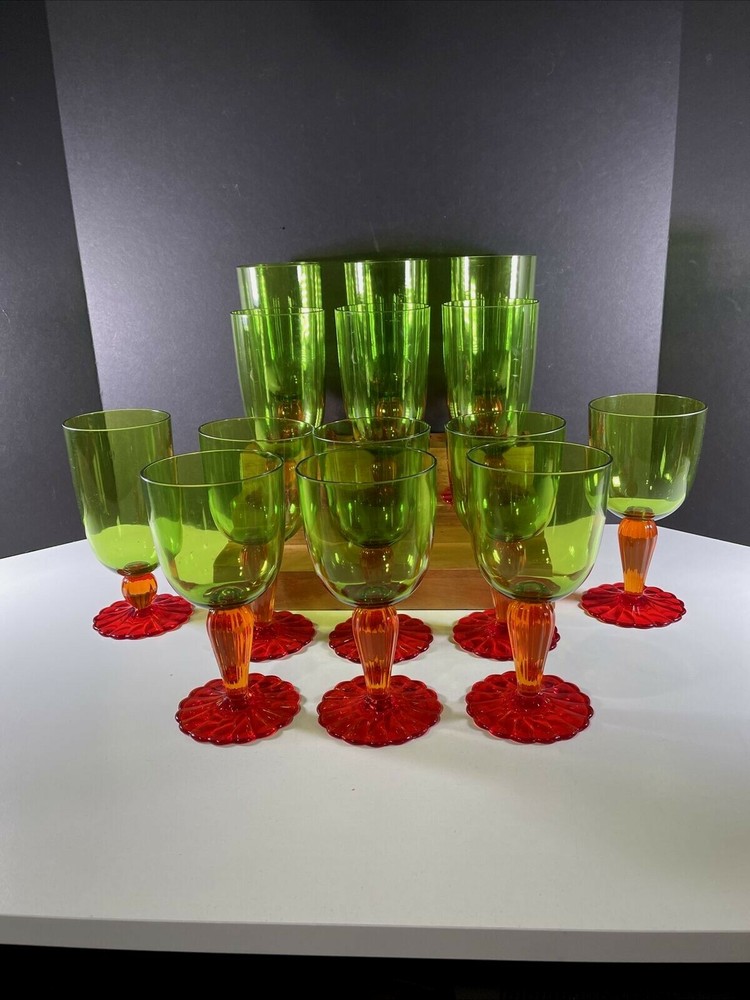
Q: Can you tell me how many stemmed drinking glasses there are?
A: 14